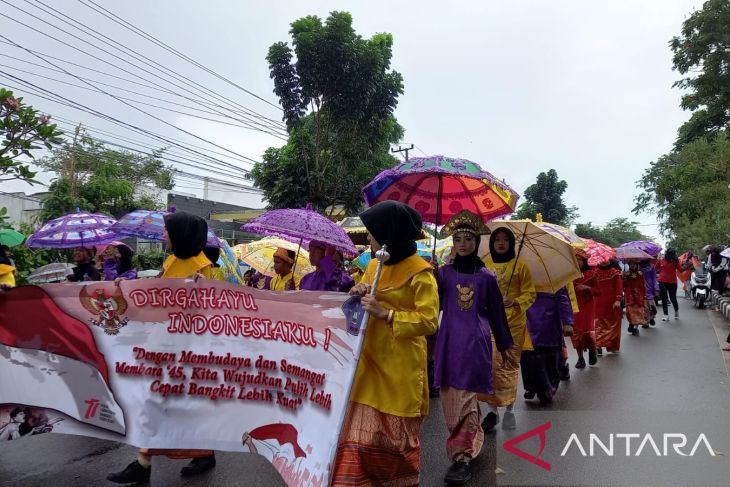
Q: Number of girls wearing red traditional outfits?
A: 3